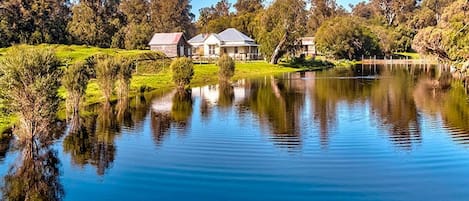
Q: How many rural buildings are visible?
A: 3